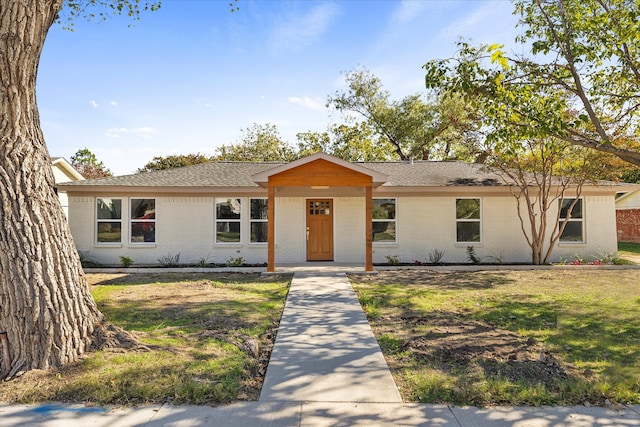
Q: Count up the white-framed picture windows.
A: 7